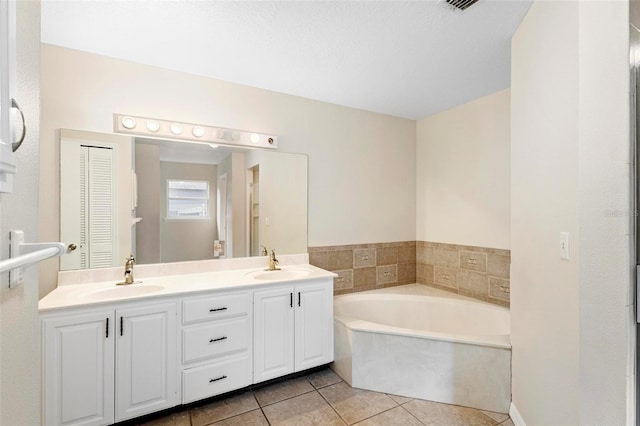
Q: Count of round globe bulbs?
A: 5